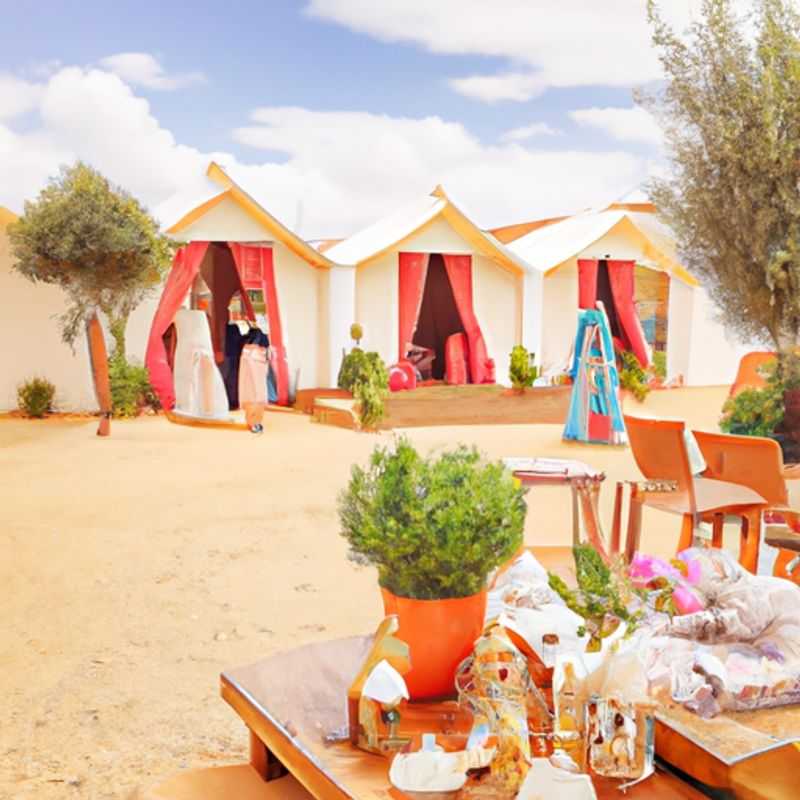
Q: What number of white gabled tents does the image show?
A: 3